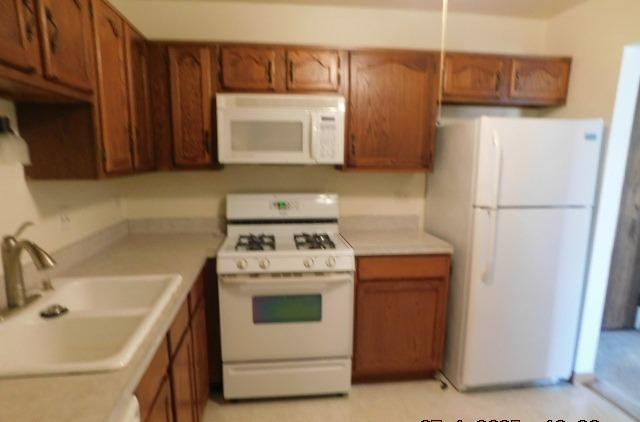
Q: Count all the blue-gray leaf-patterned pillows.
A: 0